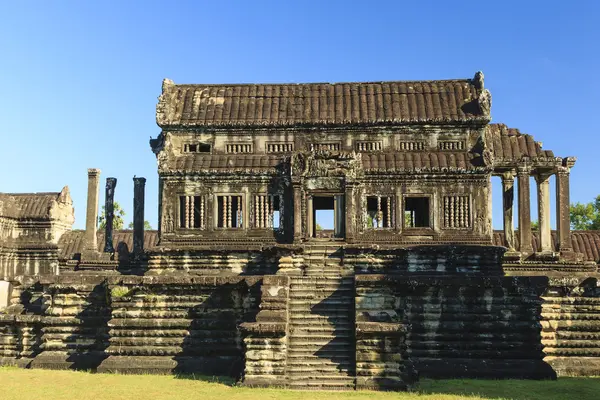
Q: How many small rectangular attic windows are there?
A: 7